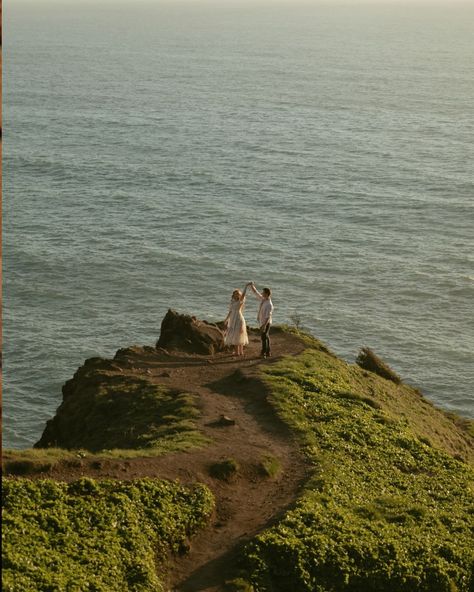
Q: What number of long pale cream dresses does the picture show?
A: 1